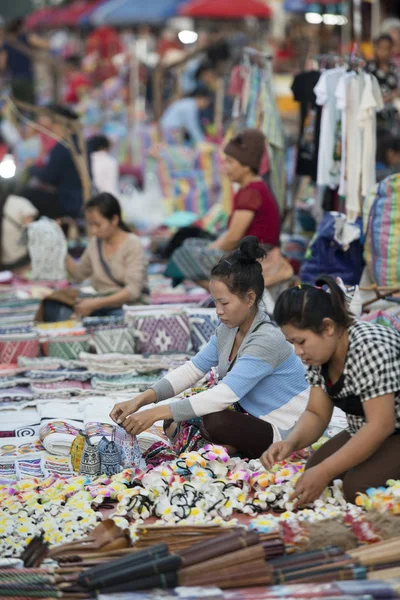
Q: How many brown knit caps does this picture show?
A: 1